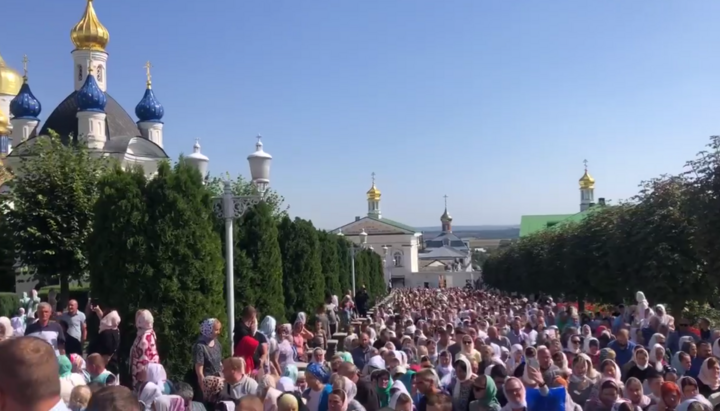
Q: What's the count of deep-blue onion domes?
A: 3